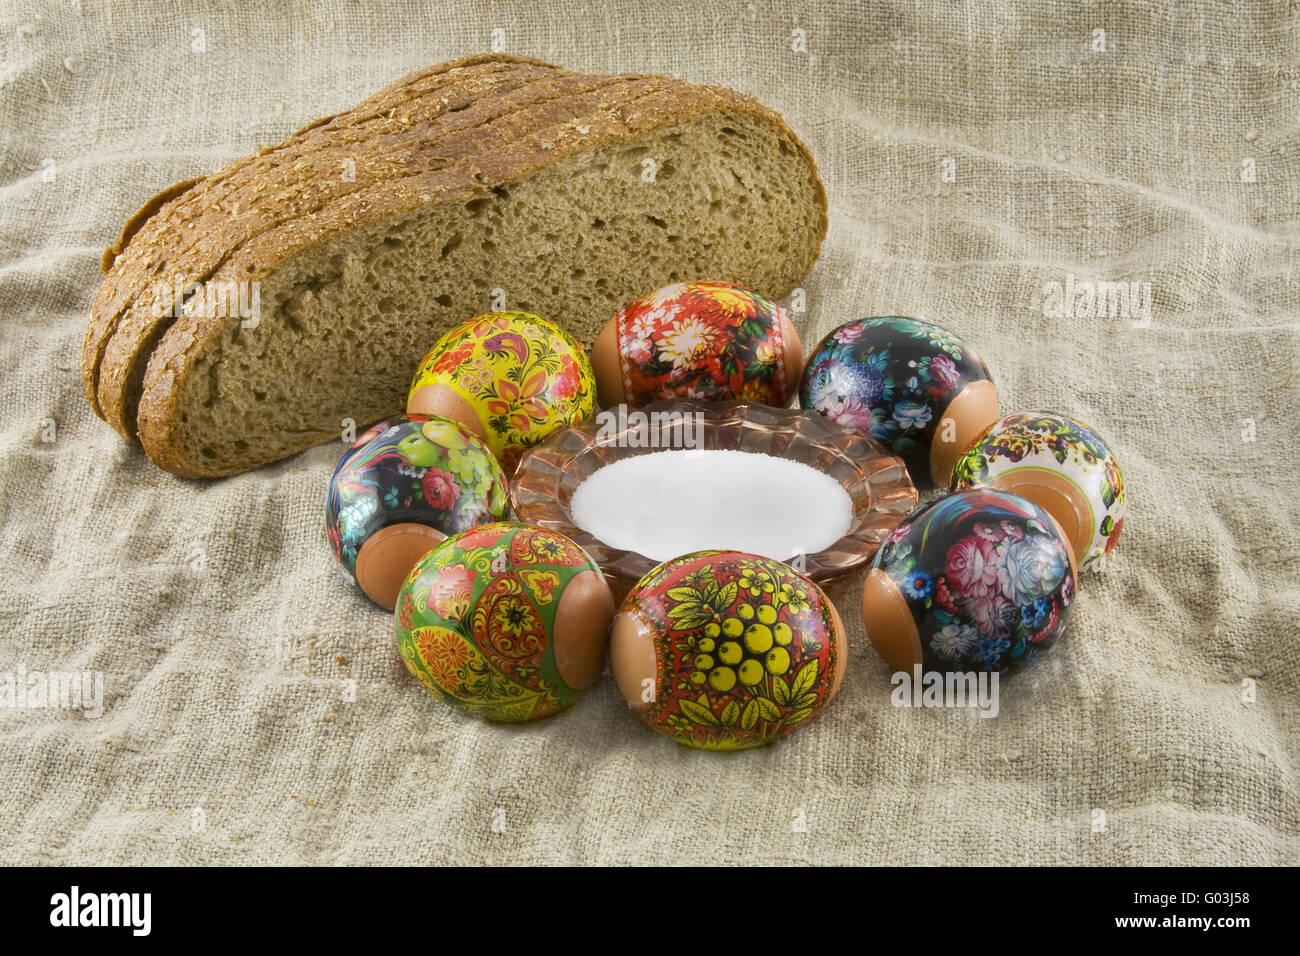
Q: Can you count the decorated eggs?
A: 8